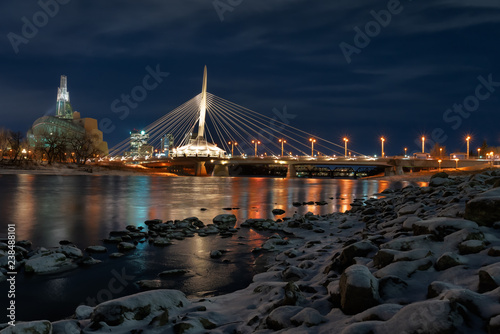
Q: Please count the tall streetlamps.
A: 8